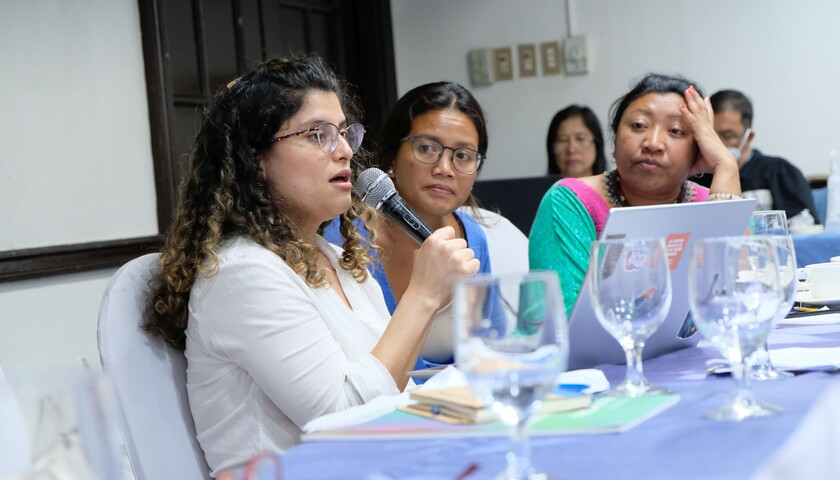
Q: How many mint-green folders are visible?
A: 1